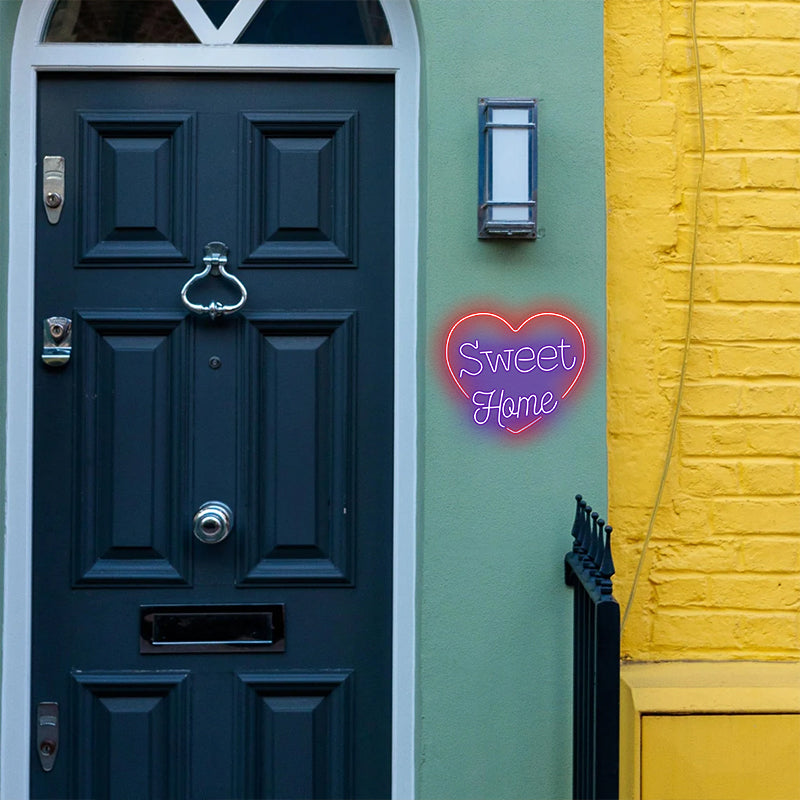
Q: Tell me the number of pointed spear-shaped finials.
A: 6